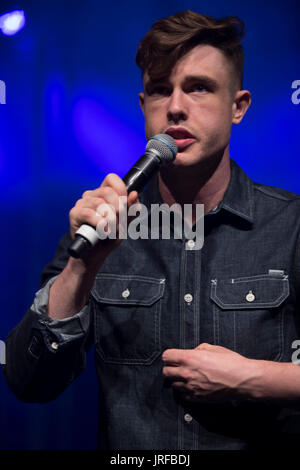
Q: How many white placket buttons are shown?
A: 3